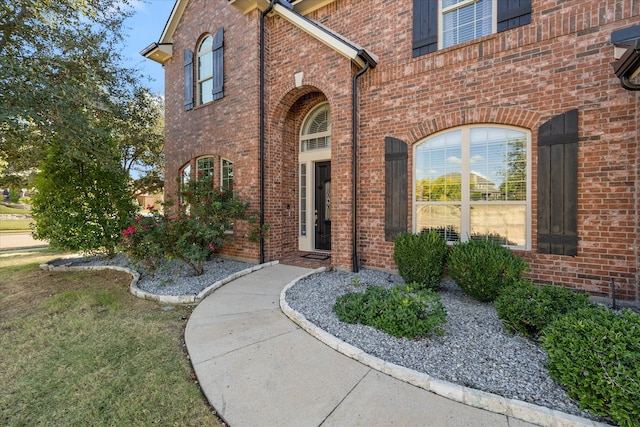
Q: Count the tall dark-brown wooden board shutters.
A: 2